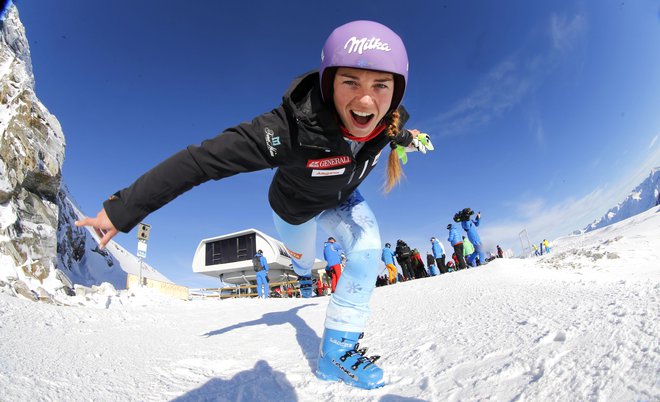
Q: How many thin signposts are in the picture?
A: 1